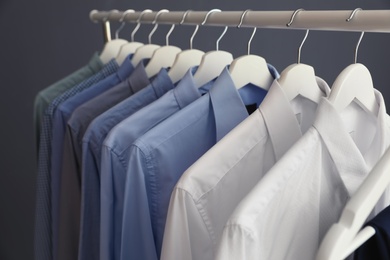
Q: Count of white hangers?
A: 10